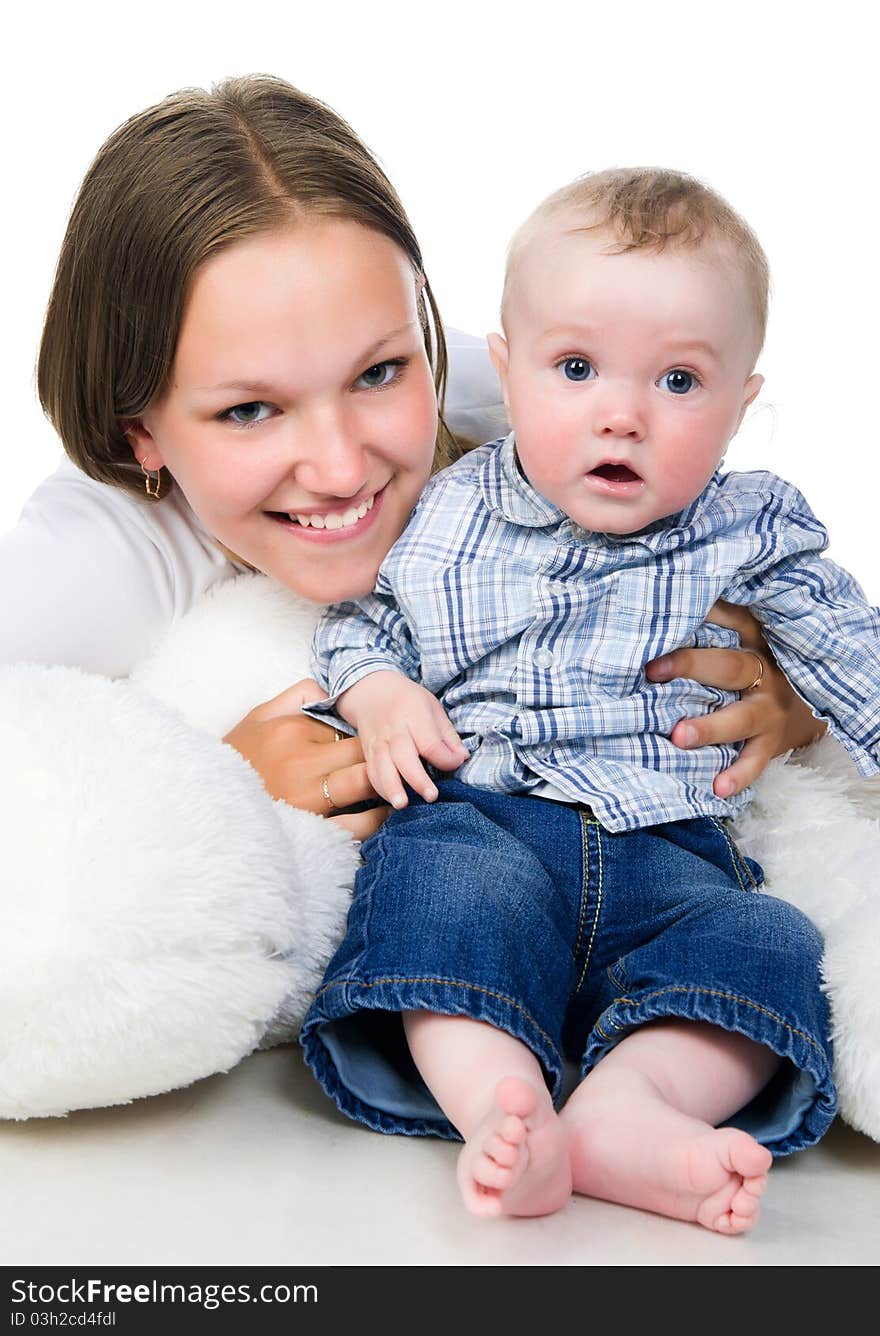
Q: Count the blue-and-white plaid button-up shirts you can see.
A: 1